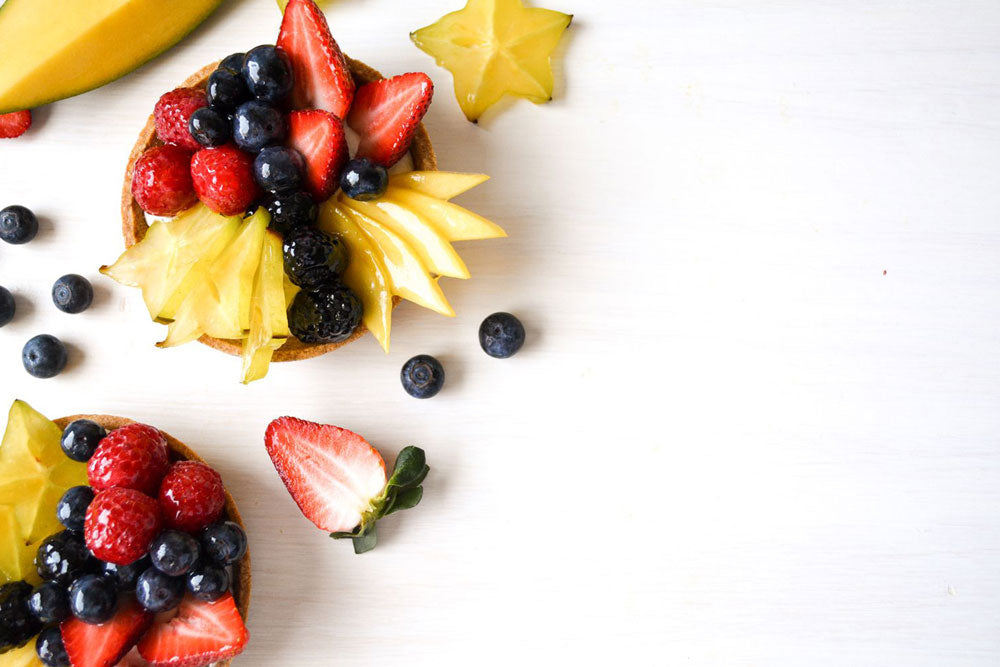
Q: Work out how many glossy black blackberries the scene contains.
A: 5